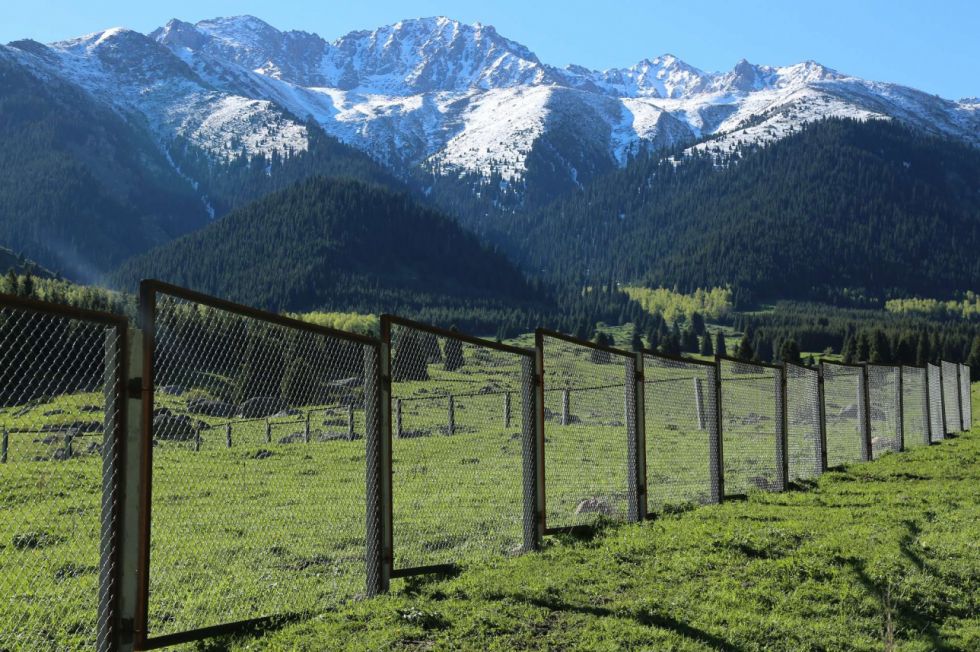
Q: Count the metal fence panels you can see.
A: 13